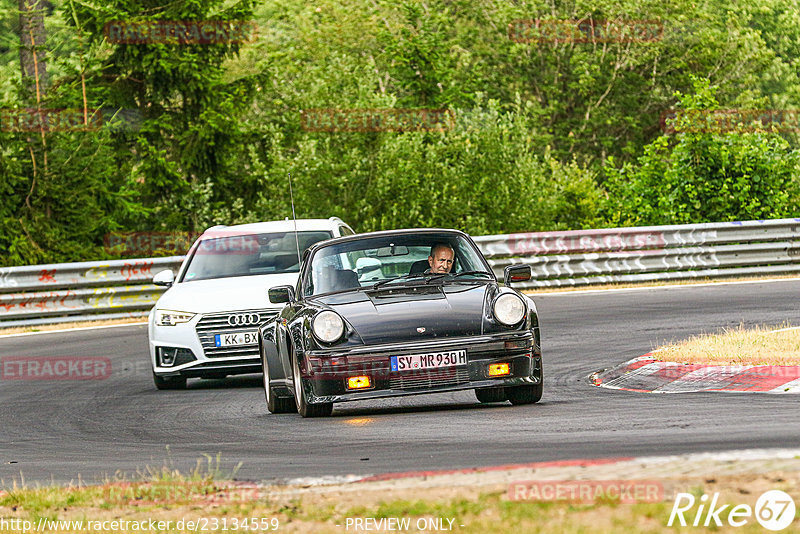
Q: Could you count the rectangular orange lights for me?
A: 2